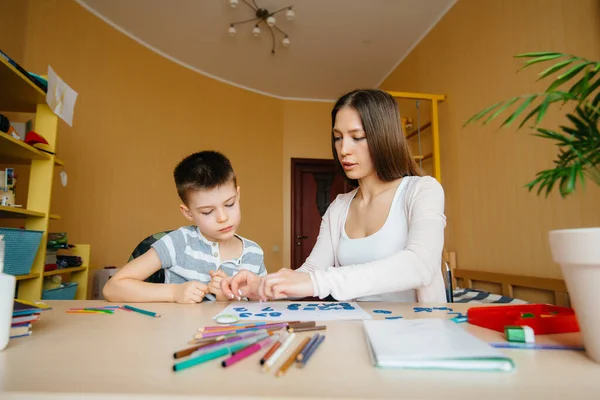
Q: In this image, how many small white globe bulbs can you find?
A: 6